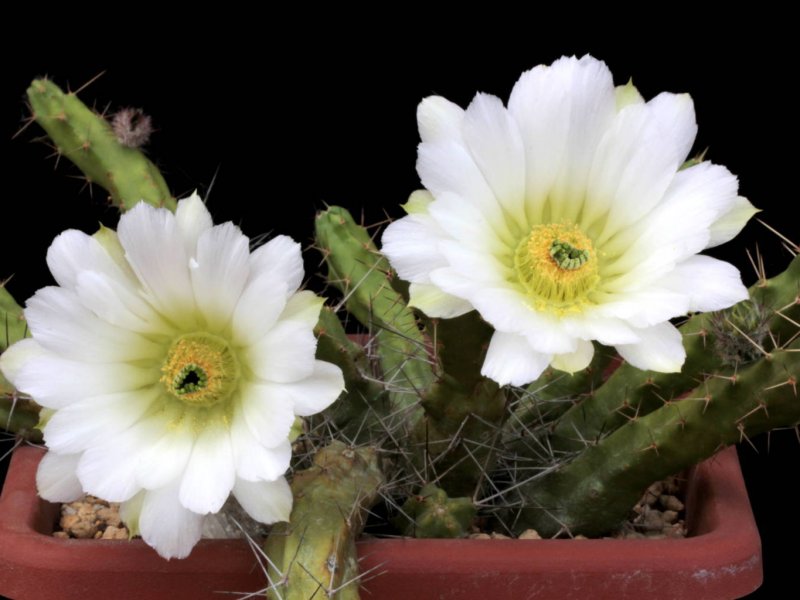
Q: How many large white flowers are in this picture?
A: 2